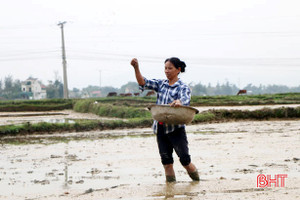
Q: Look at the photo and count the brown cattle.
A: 6